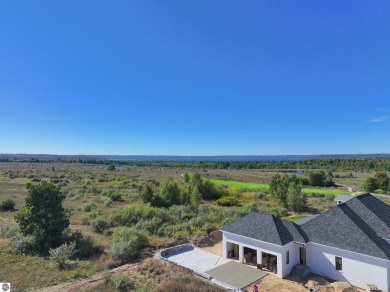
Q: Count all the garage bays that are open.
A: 3